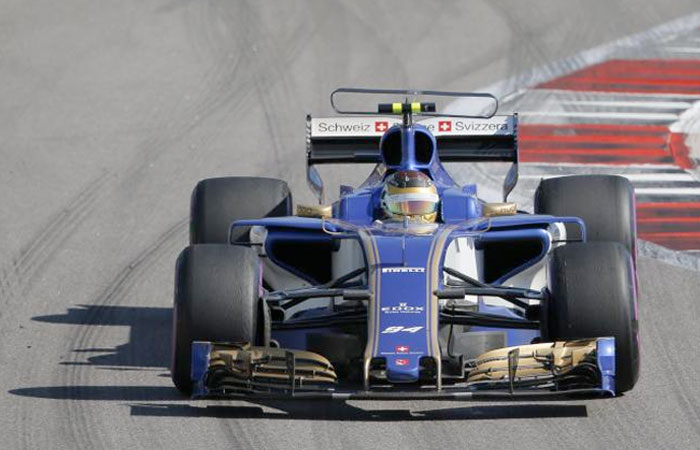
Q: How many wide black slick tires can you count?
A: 4